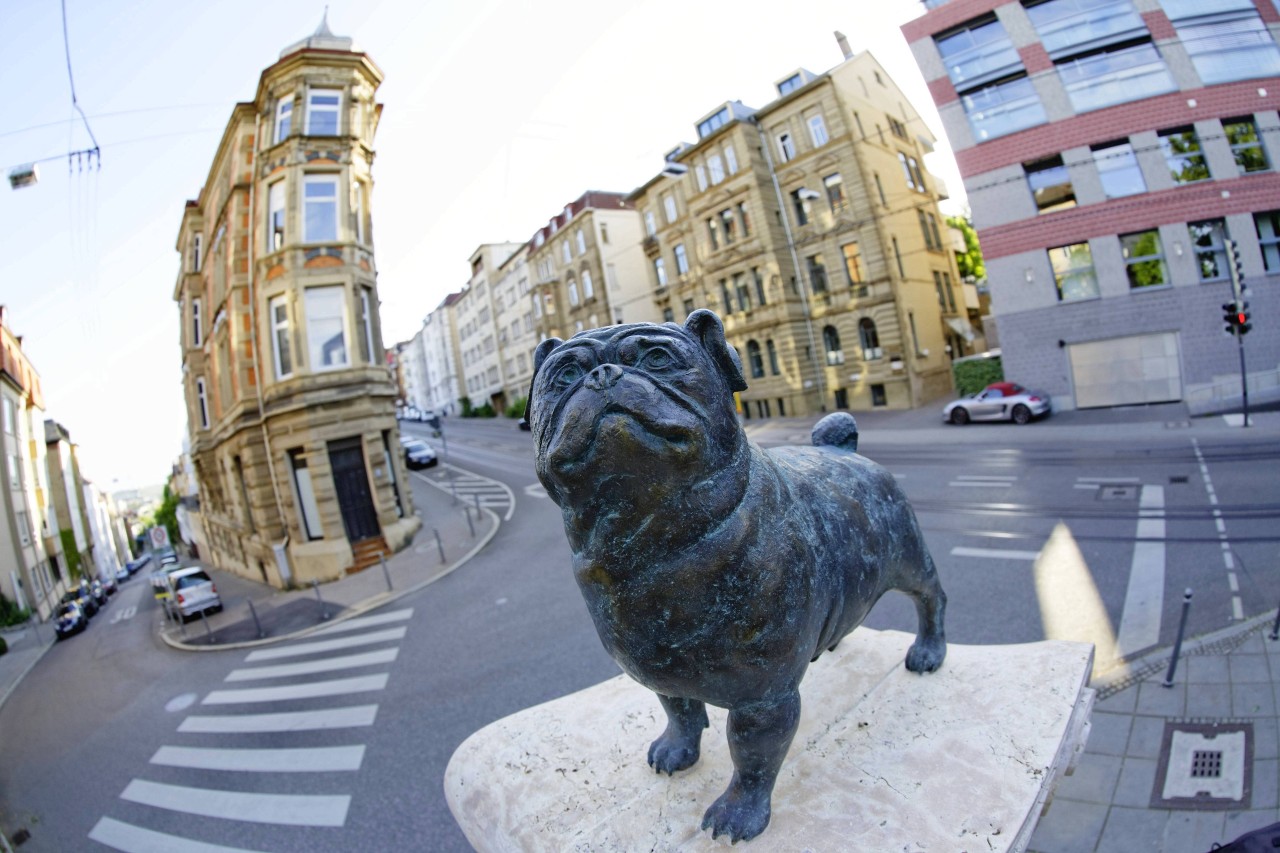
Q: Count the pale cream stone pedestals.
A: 1